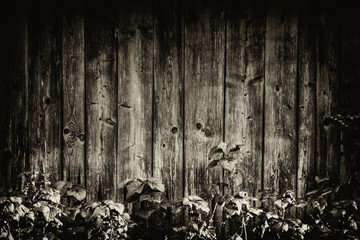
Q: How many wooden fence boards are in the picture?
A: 12